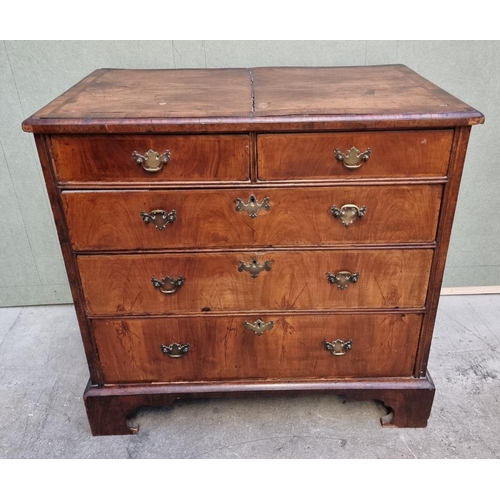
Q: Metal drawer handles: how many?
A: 8